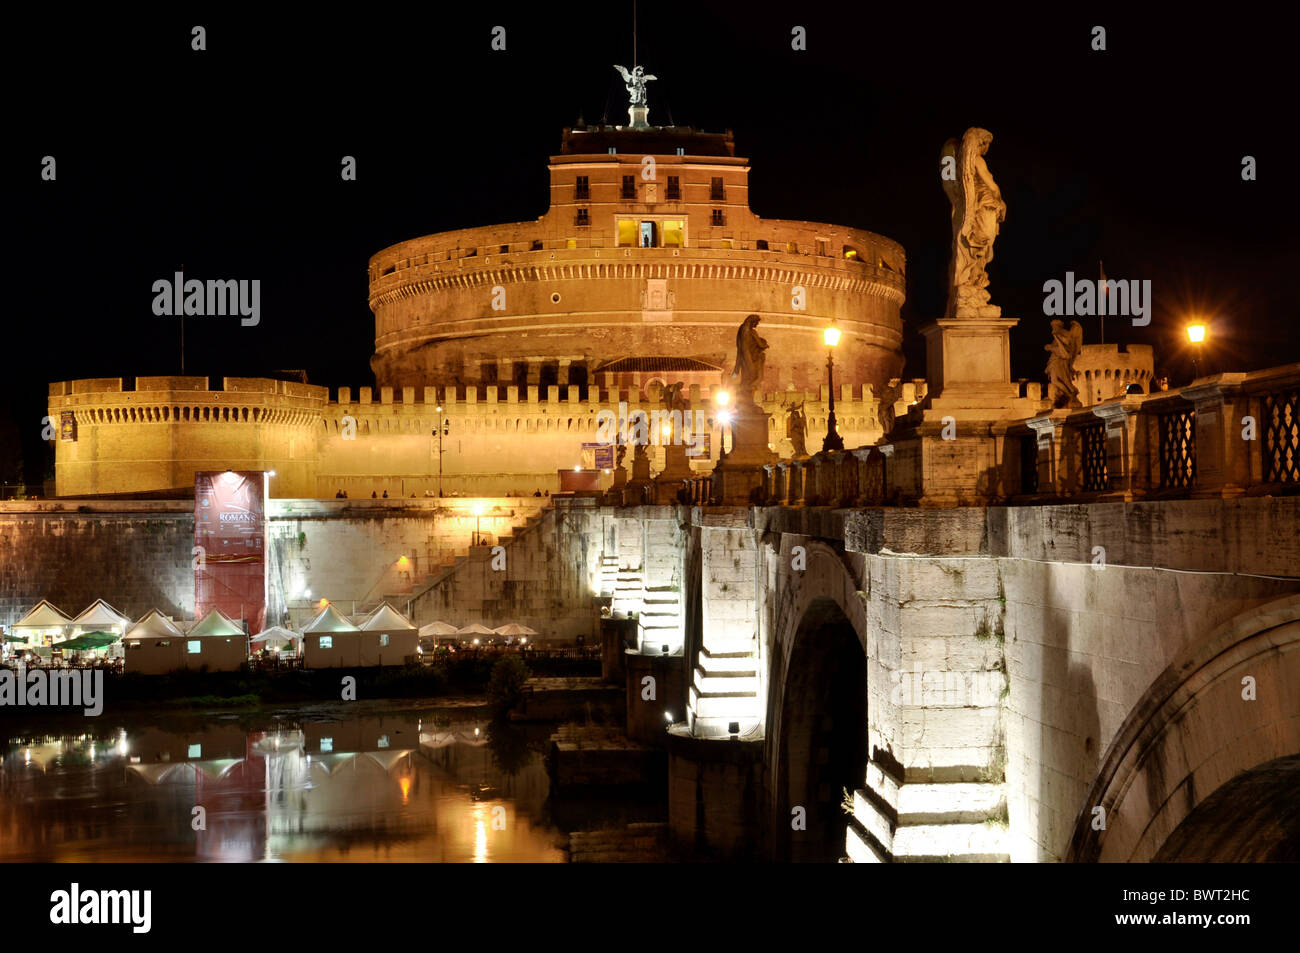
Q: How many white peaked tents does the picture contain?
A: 6